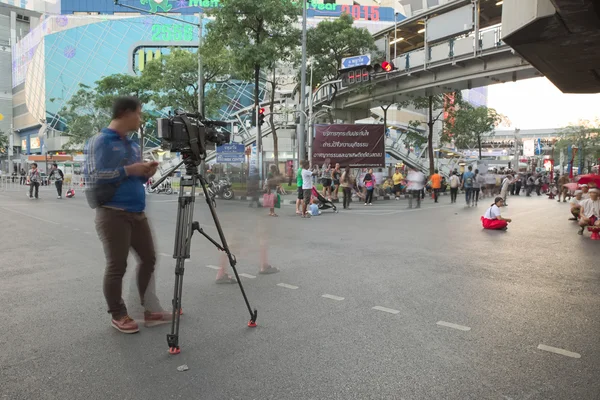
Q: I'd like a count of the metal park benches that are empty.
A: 0